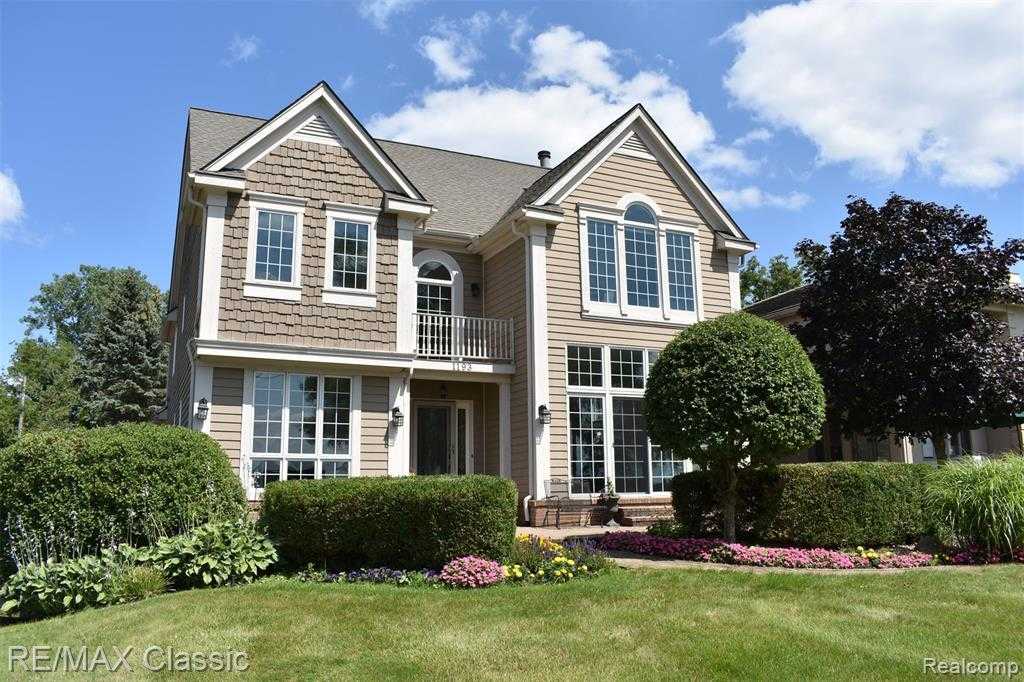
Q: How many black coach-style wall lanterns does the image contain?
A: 3